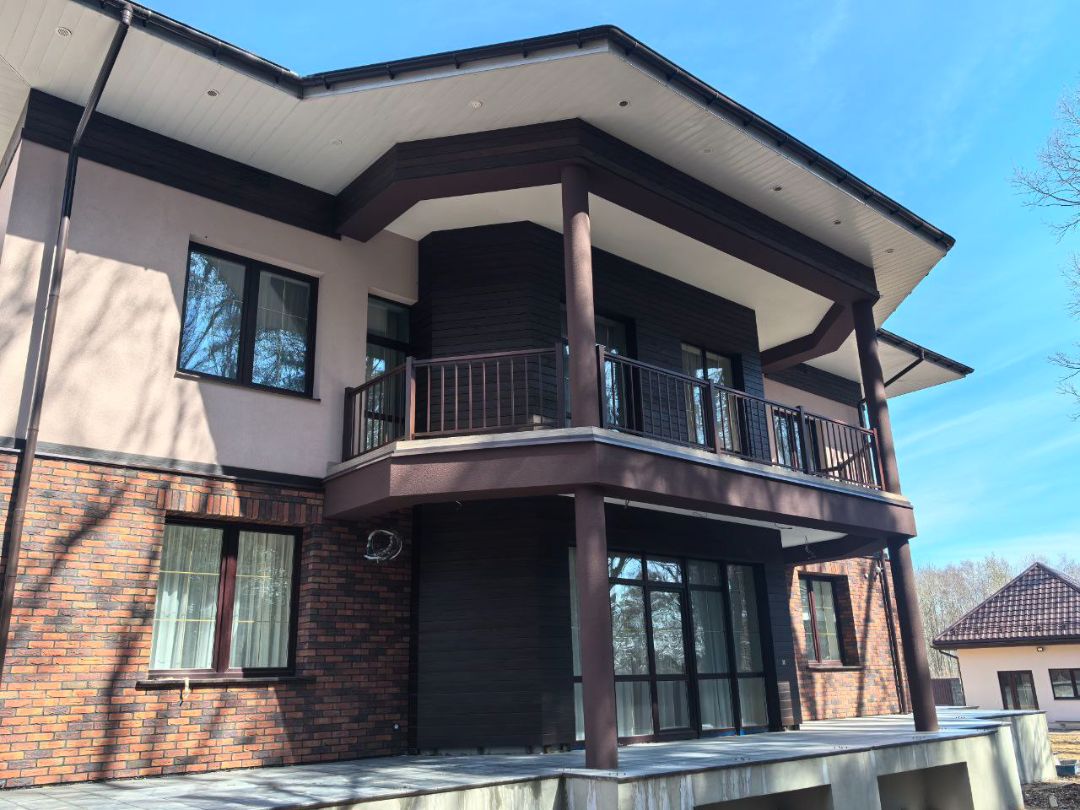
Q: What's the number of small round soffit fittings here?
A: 9